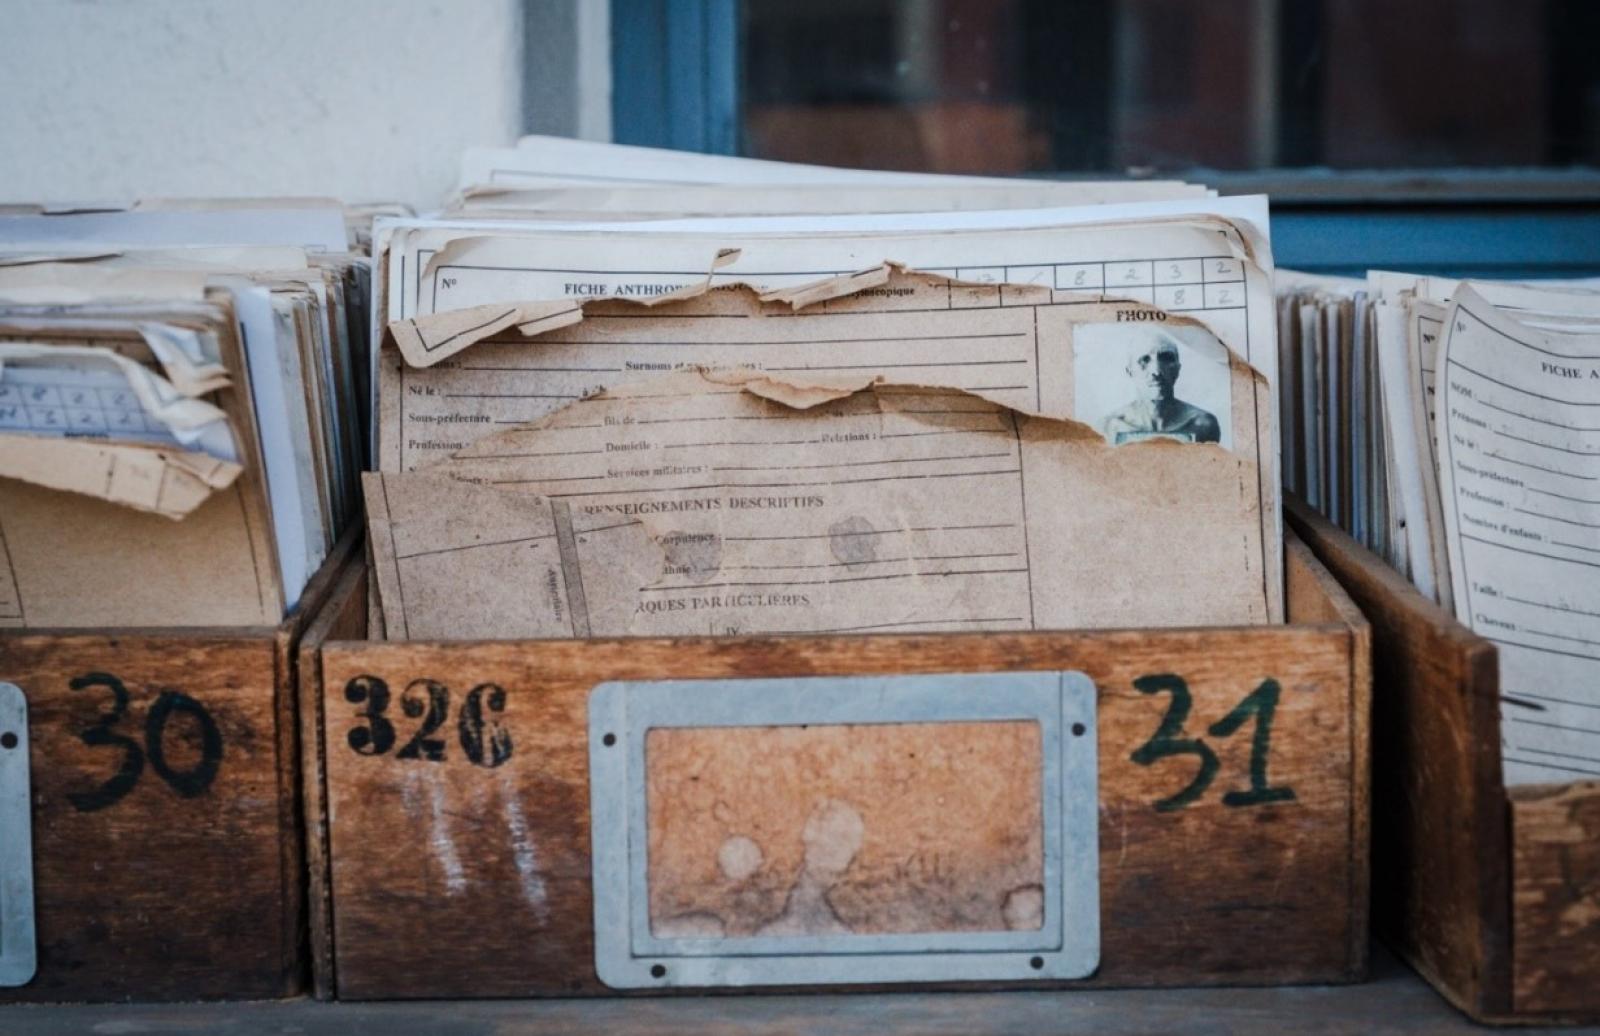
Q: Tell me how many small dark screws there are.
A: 5